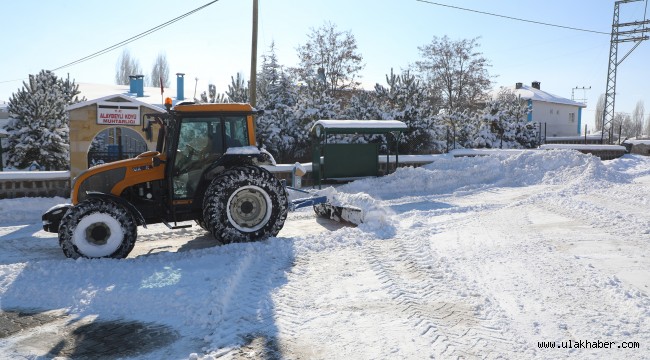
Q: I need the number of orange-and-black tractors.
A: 1